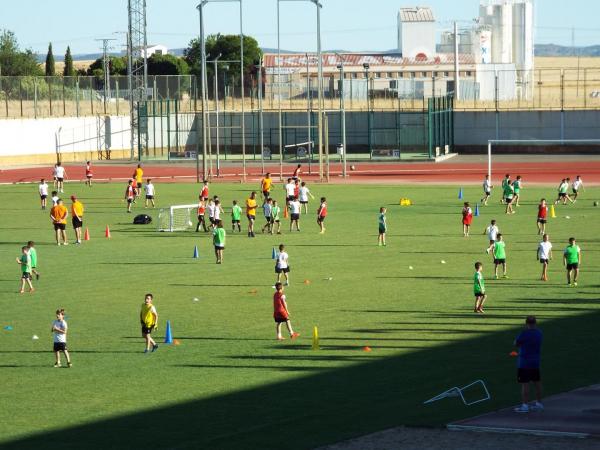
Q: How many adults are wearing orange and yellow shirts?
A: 5